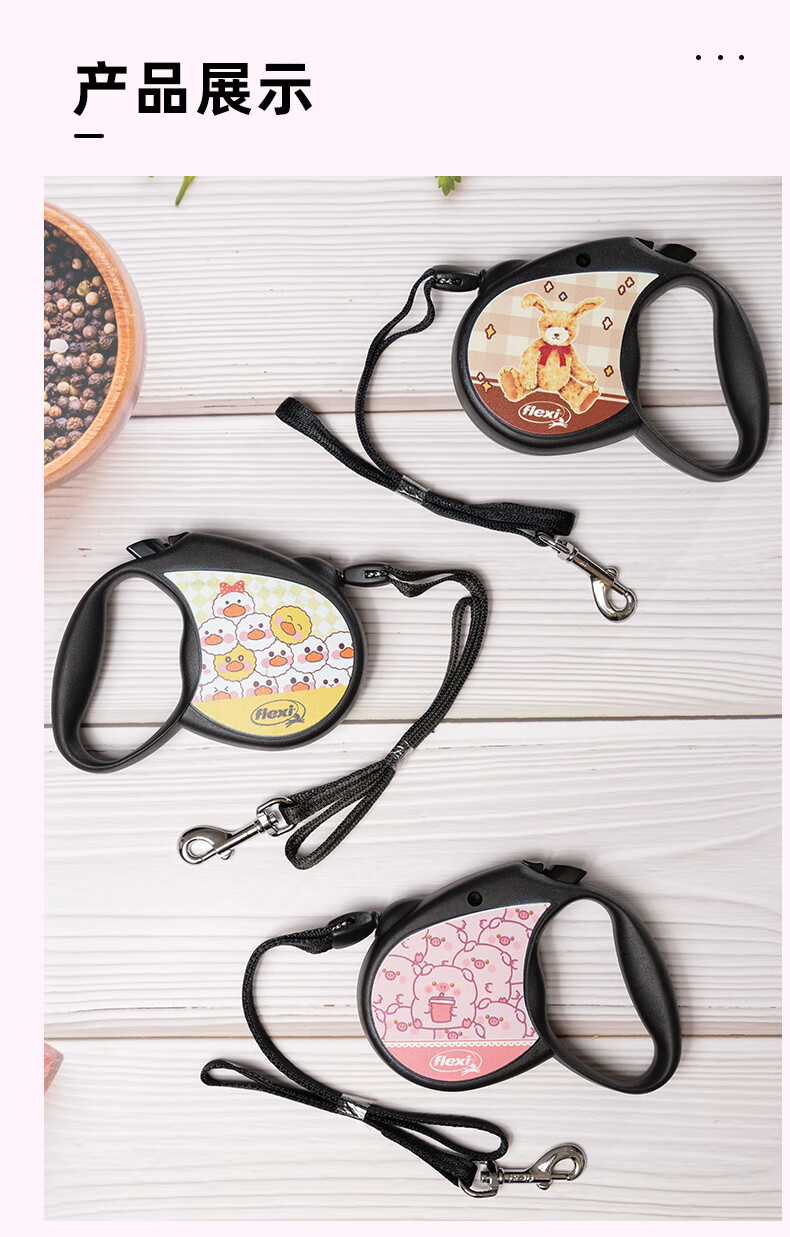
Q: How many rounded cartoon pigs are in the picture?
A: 9